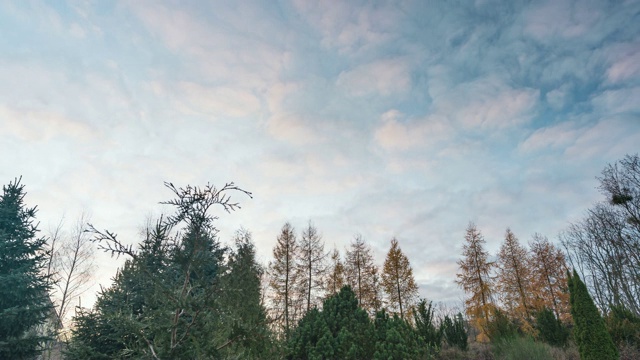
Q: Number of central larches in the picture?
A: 5